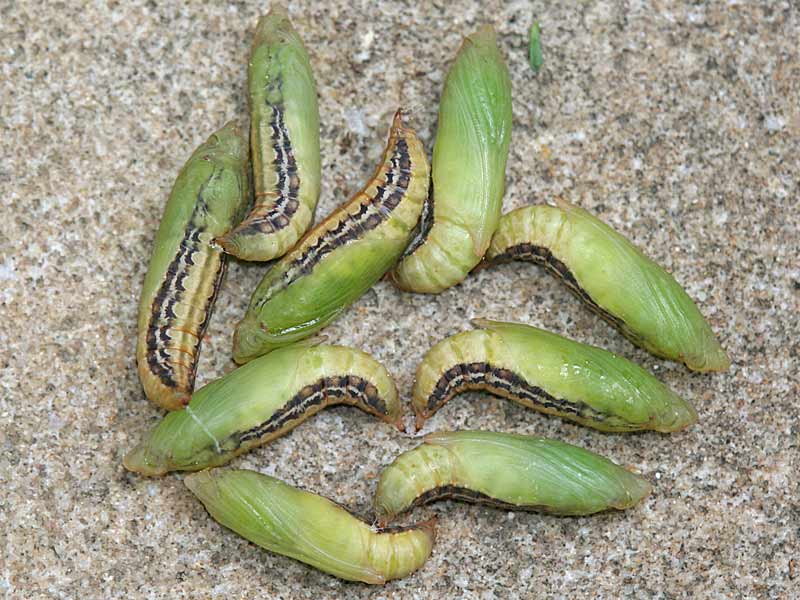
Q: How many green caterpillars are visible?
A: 9